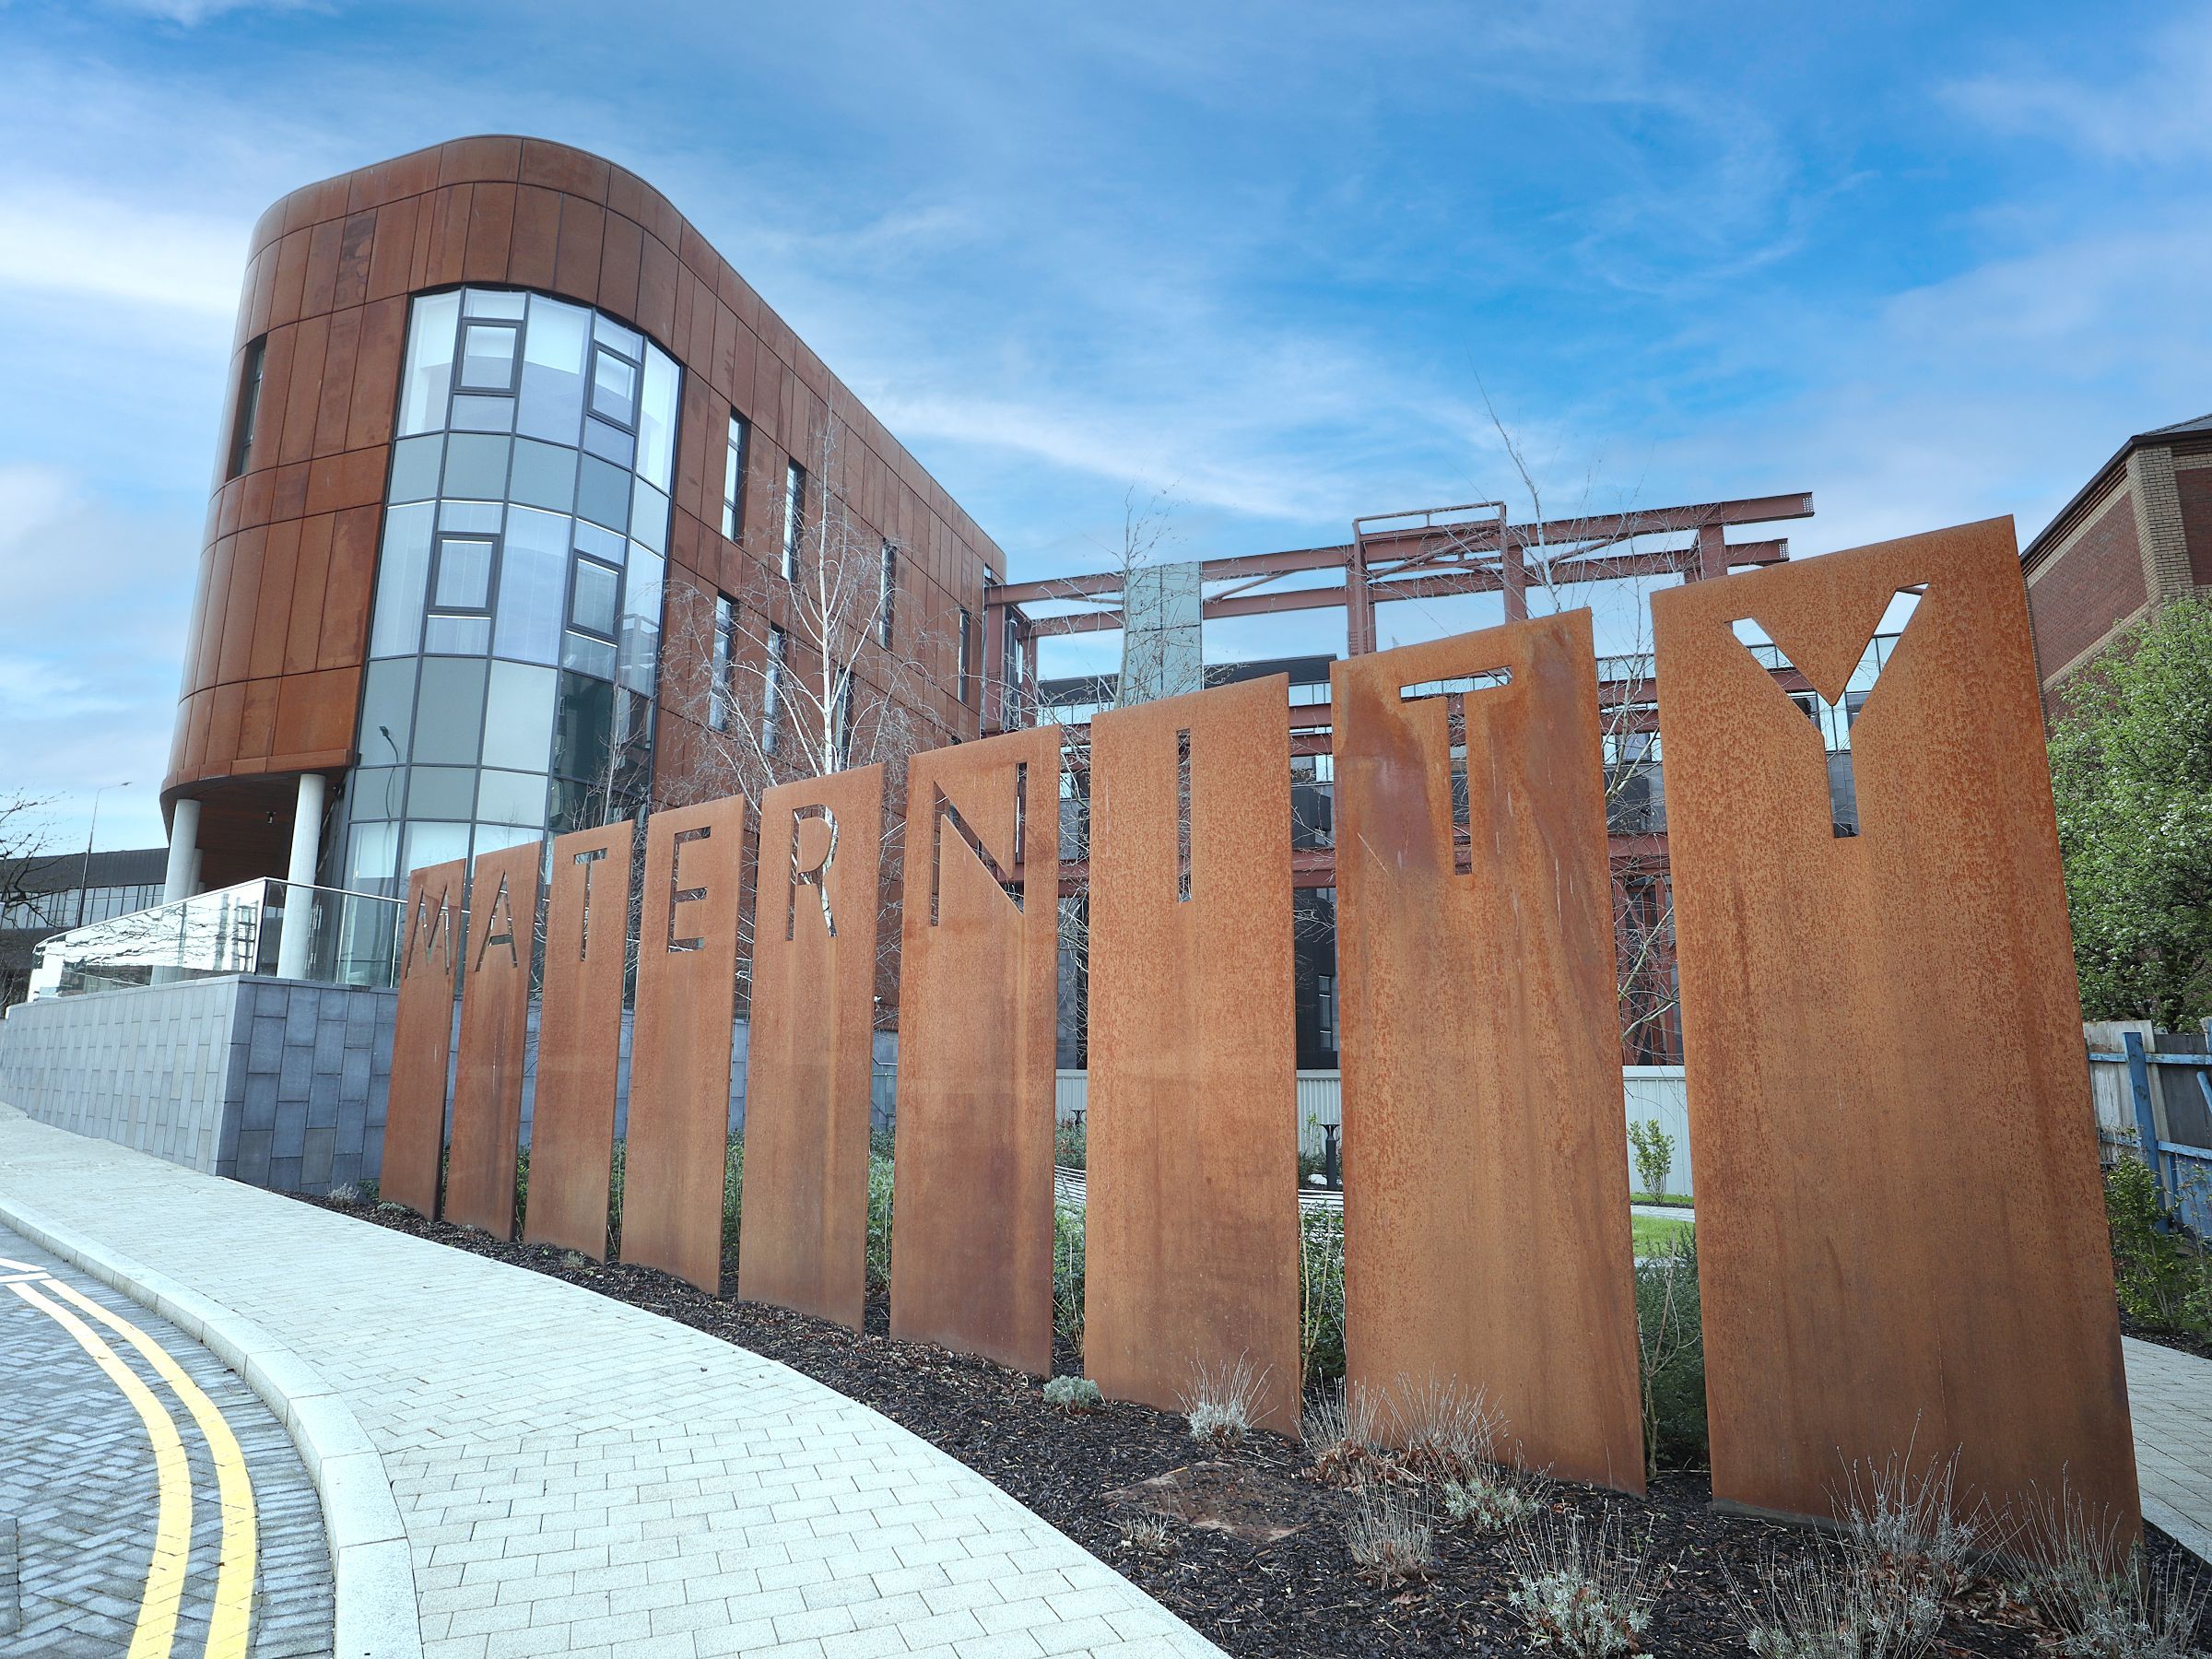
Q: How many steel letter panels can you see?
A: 9